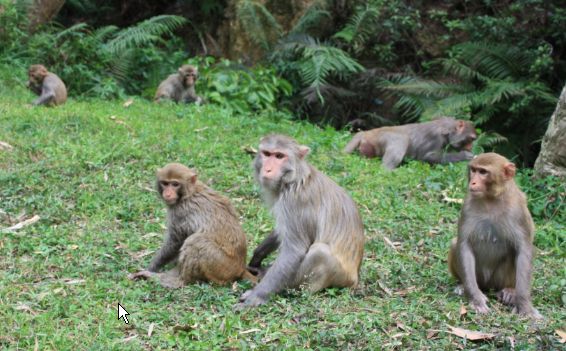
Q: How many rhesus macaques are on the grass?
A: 6